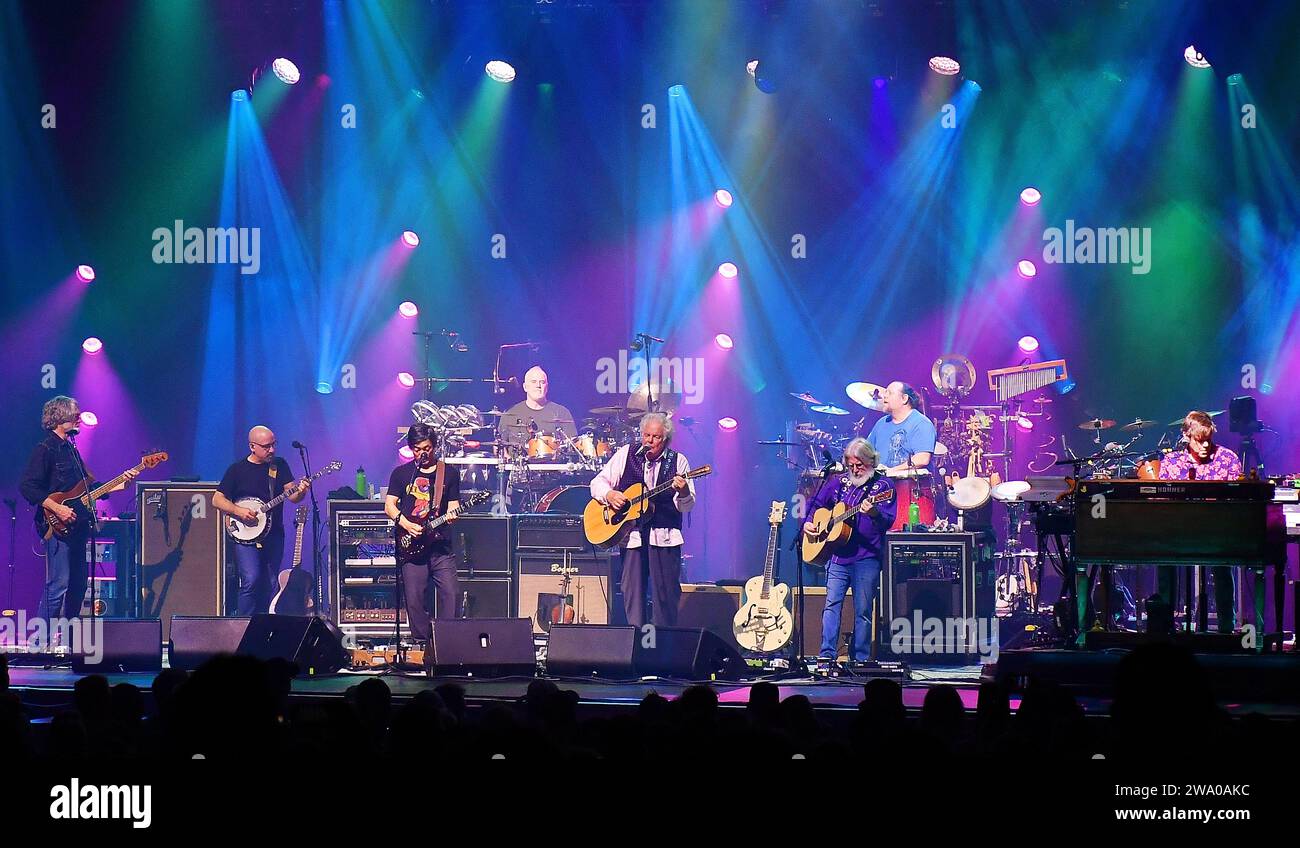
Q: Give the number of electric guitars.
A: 3